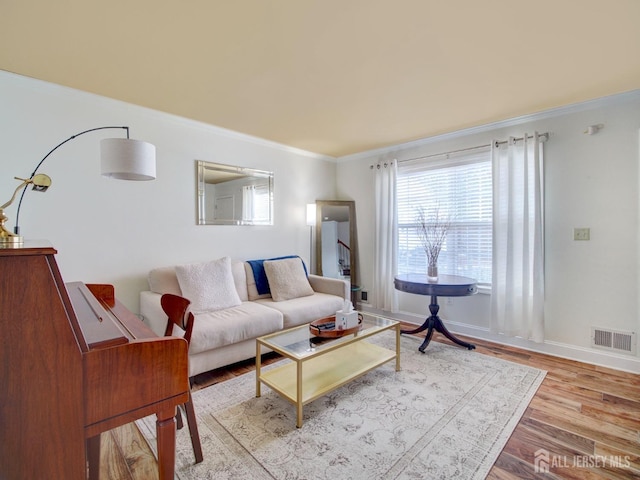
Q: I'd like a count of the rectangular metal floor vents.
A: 1